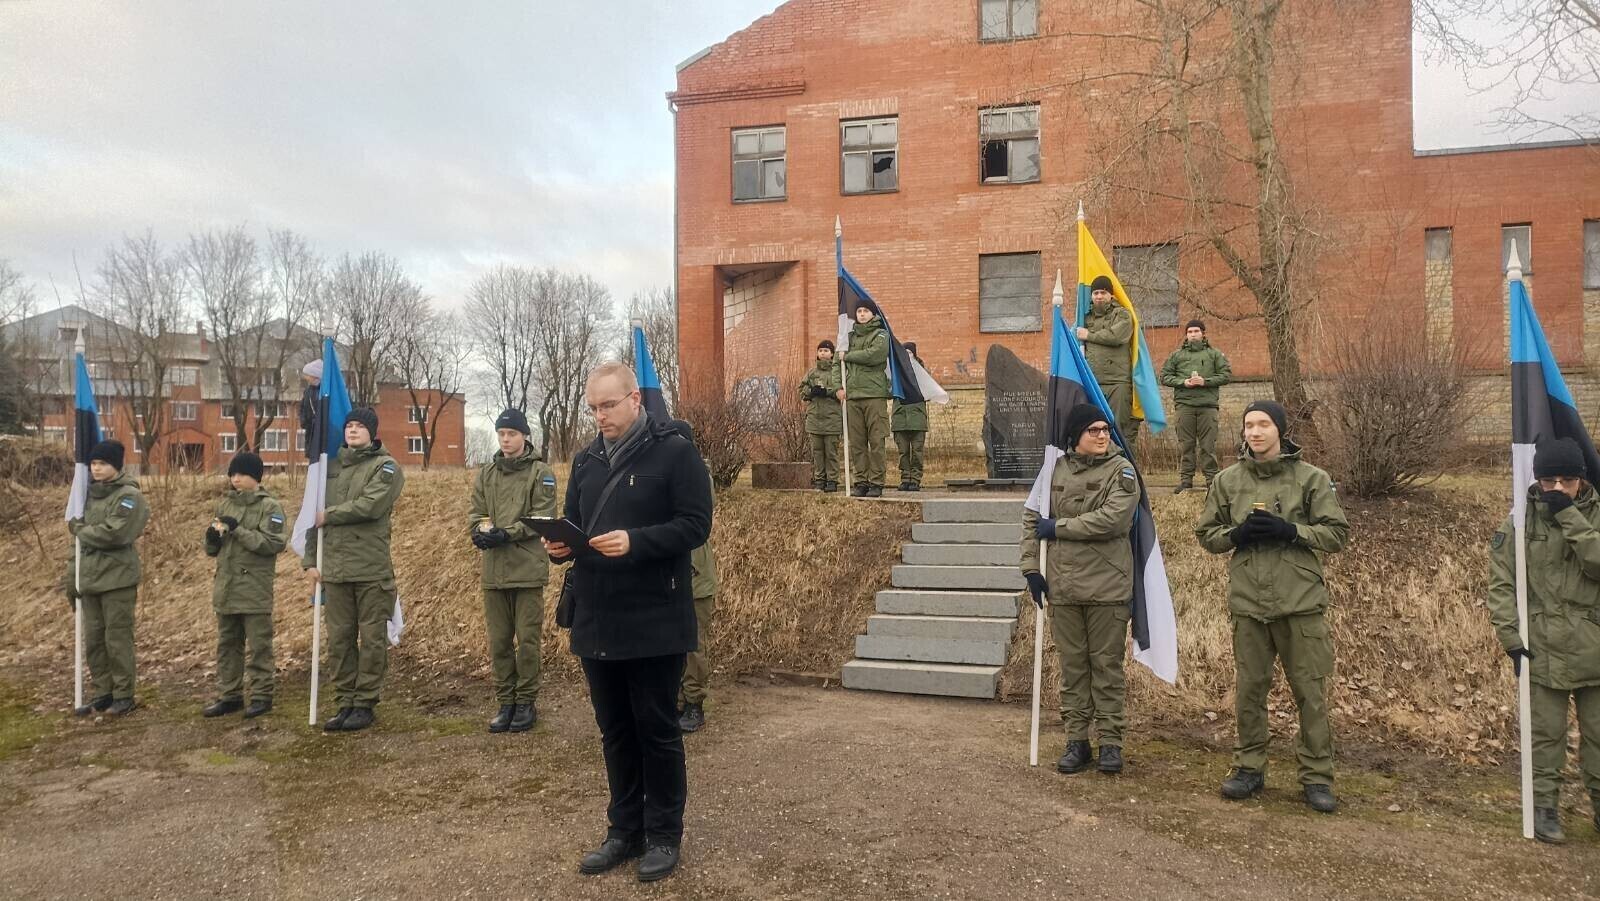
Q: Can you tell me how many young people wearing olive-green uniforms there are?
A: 13